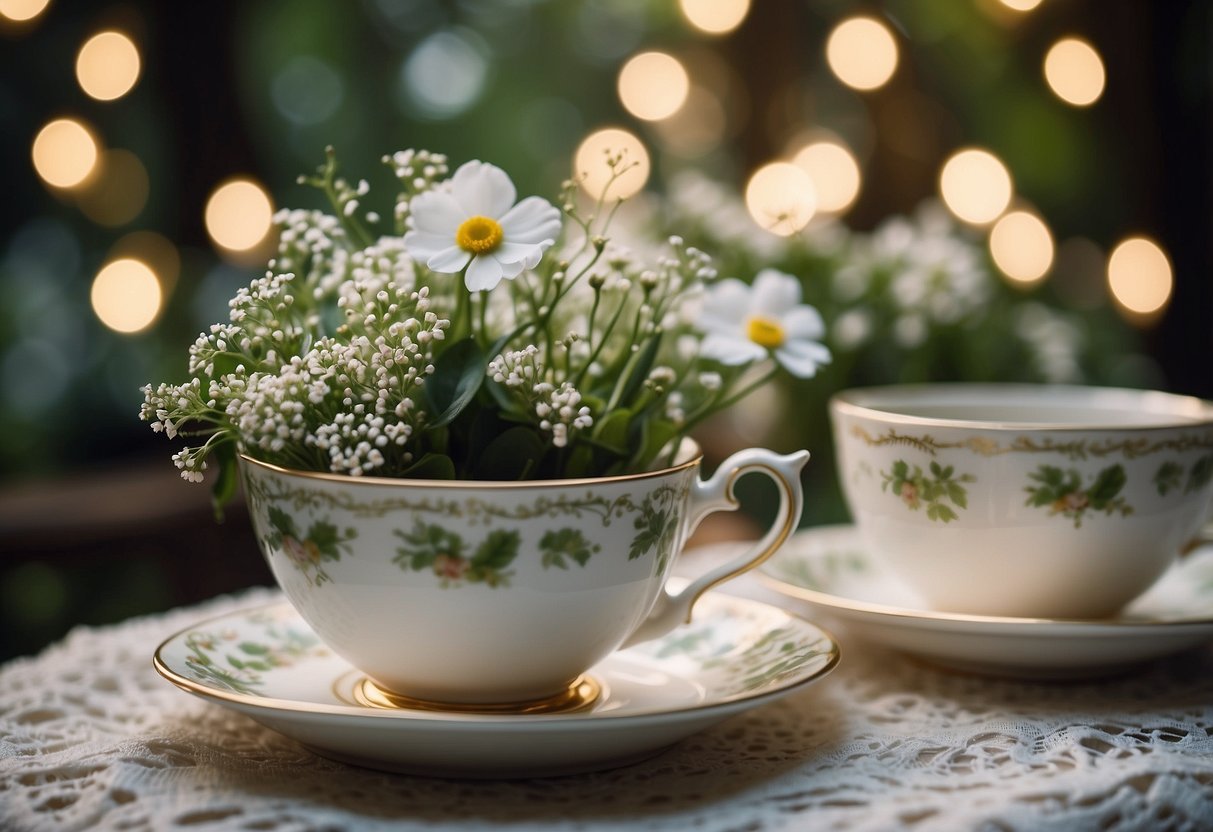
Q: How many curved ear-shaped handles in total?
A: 1